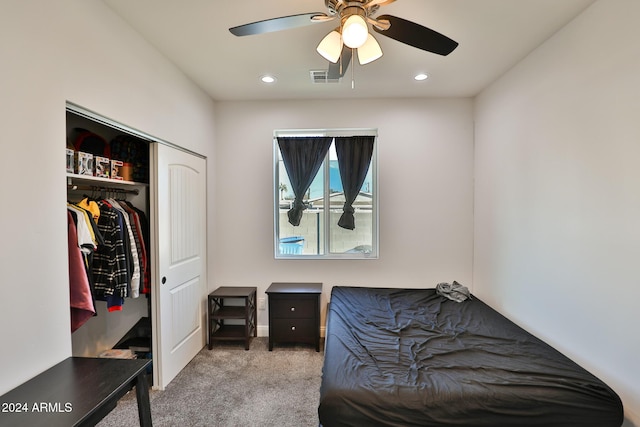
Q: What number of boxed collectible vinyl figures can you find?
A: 4